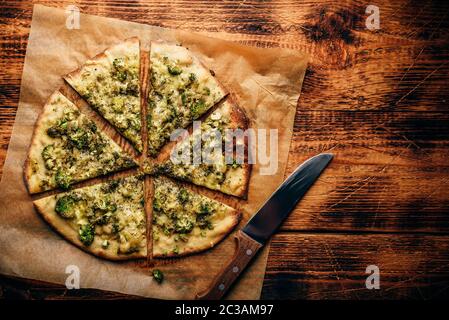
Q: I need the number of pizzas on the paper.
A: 1